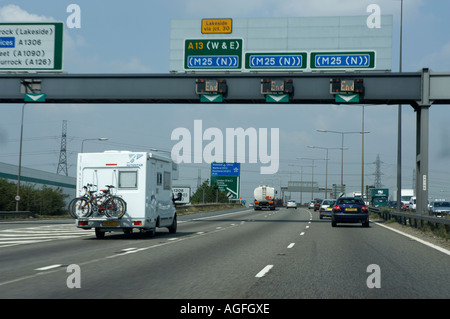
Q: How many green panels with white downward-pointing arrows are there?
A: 4